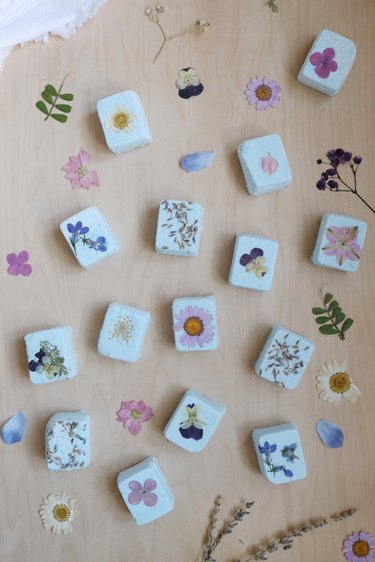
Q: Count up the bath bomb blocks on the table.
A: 15